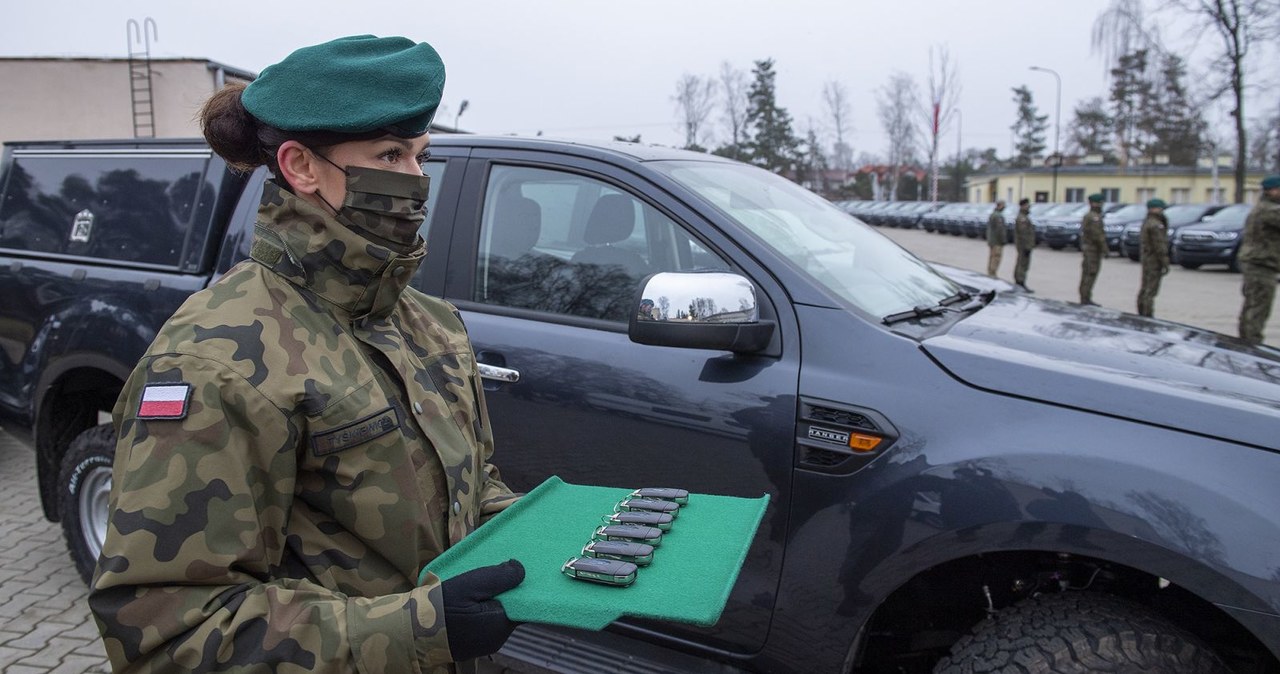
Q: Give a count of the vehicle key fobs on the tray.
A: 6